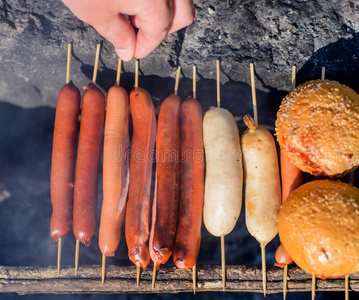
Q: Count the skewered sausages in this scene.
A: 9